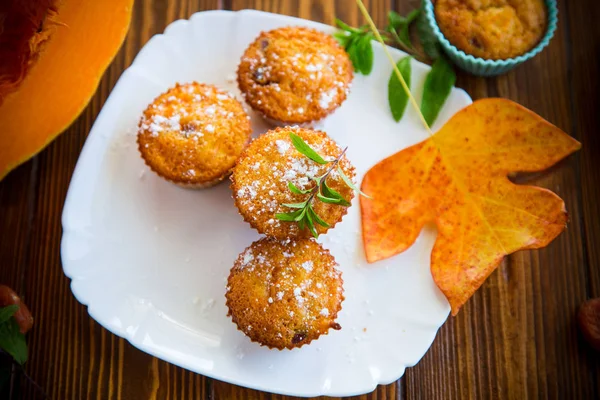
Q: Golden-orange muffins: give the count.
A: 5